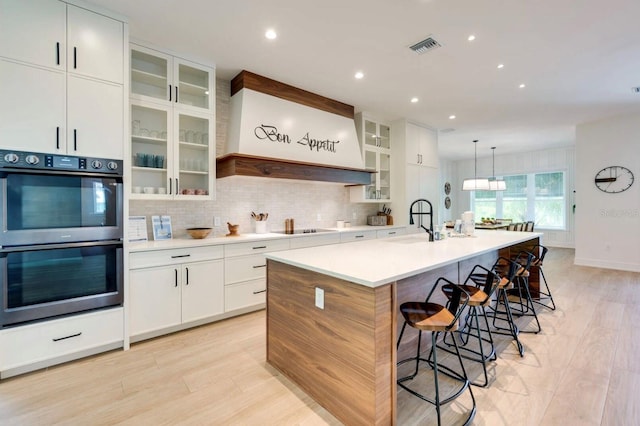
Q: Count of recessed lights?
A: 7